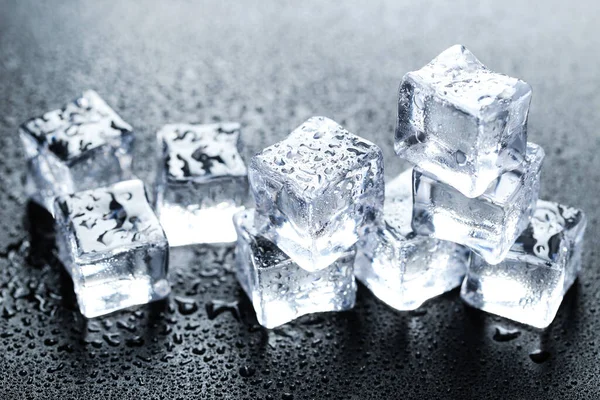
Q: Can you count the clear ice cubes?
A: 9